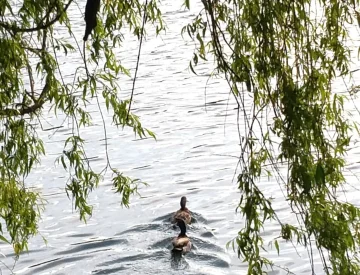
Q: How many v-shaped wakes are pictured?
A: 2